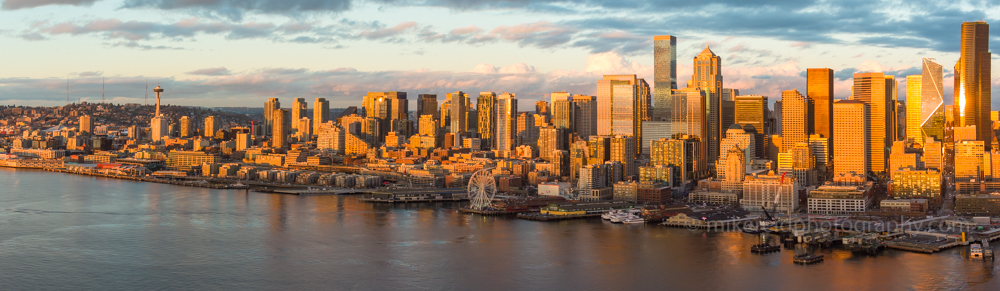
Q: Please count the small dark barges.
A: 2